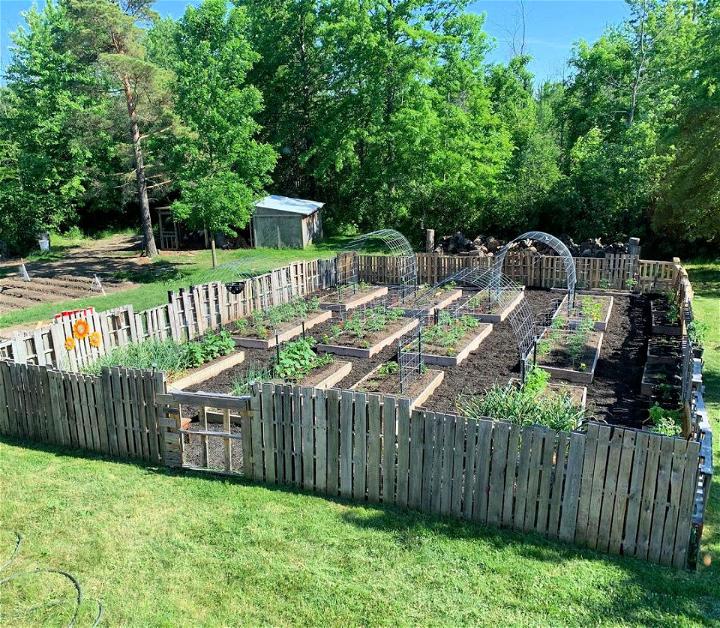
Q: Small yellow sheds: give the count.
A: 0